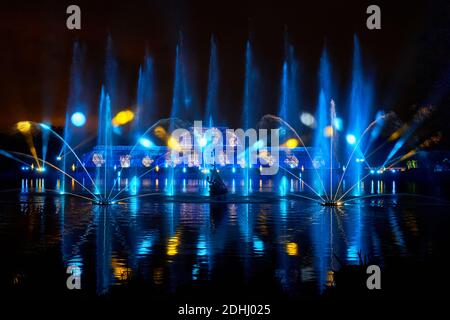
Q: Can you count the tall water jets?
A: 9